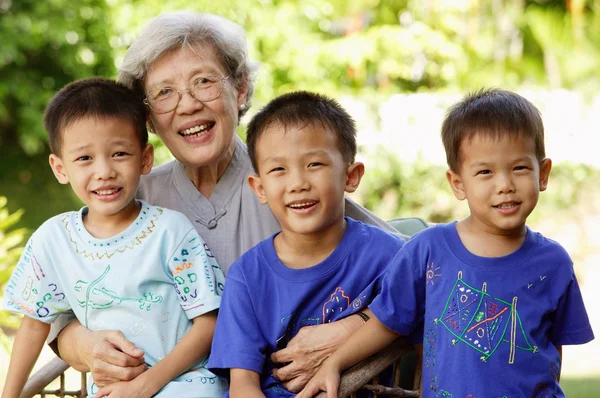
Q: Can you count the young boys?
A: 3